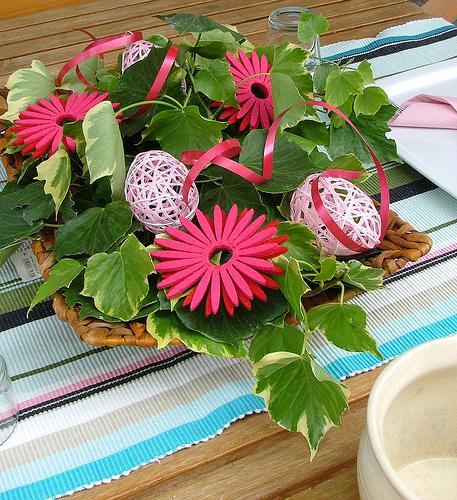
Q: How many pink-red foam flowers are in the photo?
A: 3